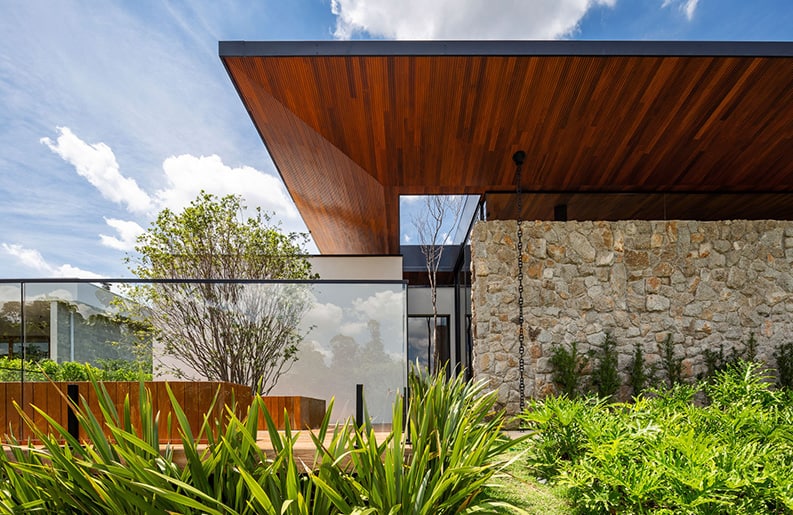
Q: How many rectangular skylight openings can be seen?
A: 1